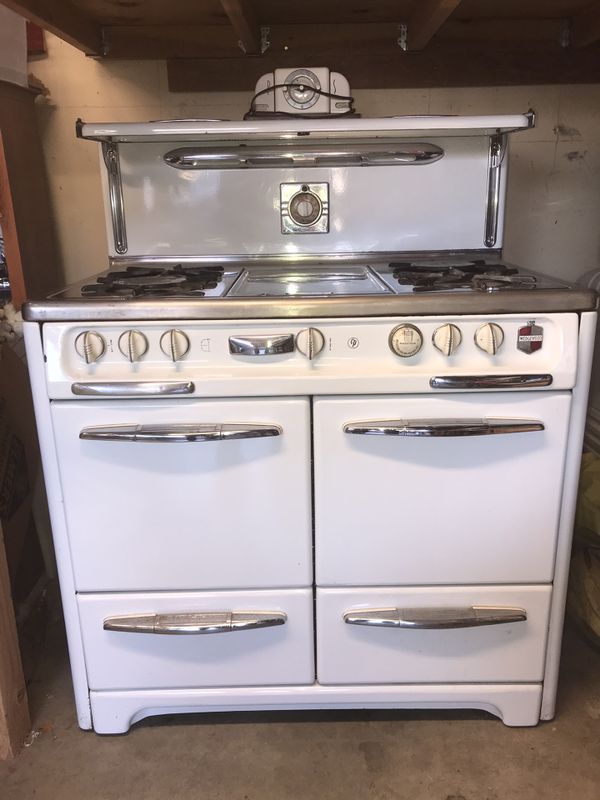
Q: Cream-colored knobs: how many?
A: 6